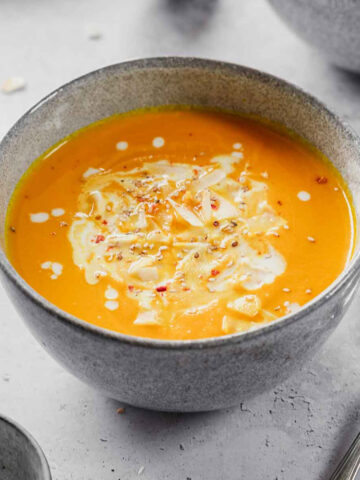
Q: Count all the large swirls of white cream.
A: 1